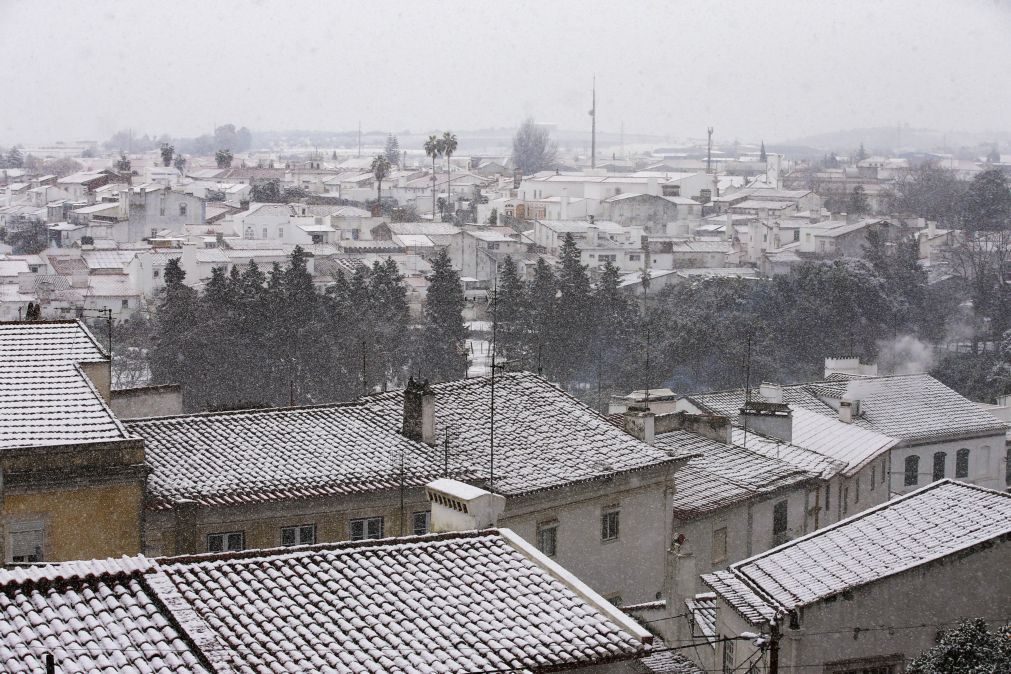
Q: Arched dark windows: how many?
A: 3